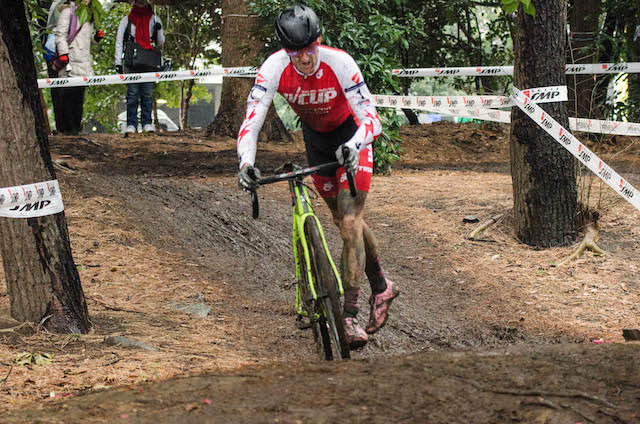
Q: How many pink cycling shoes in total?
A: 2